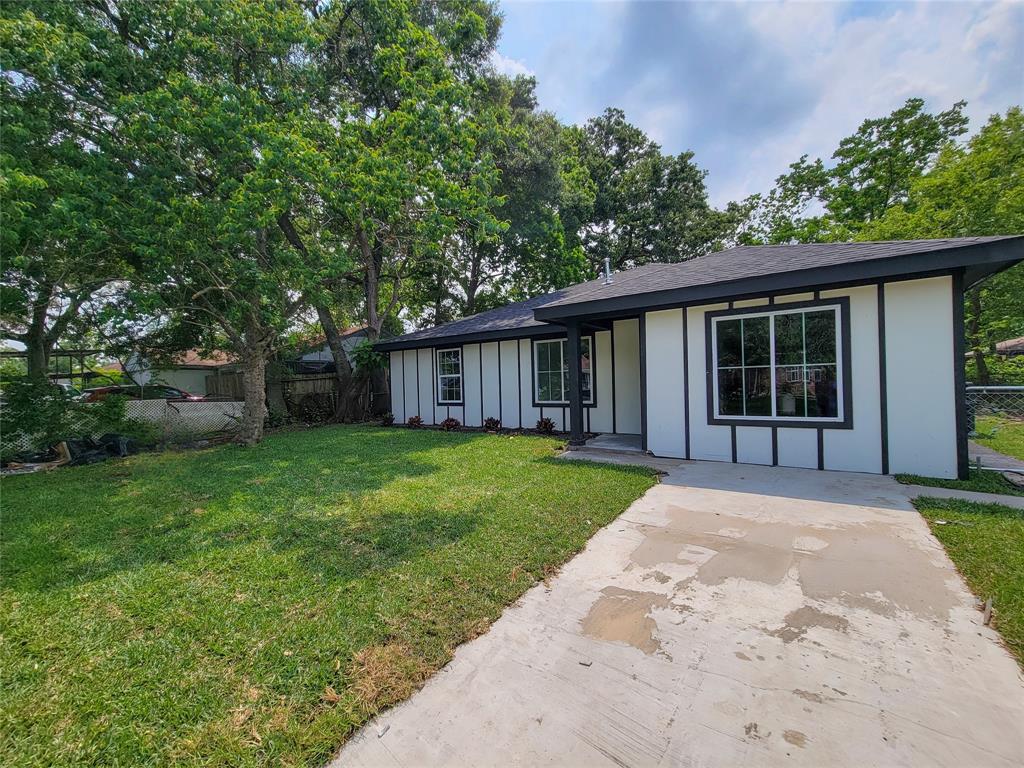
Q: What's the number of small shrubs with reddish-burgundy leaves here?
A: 5